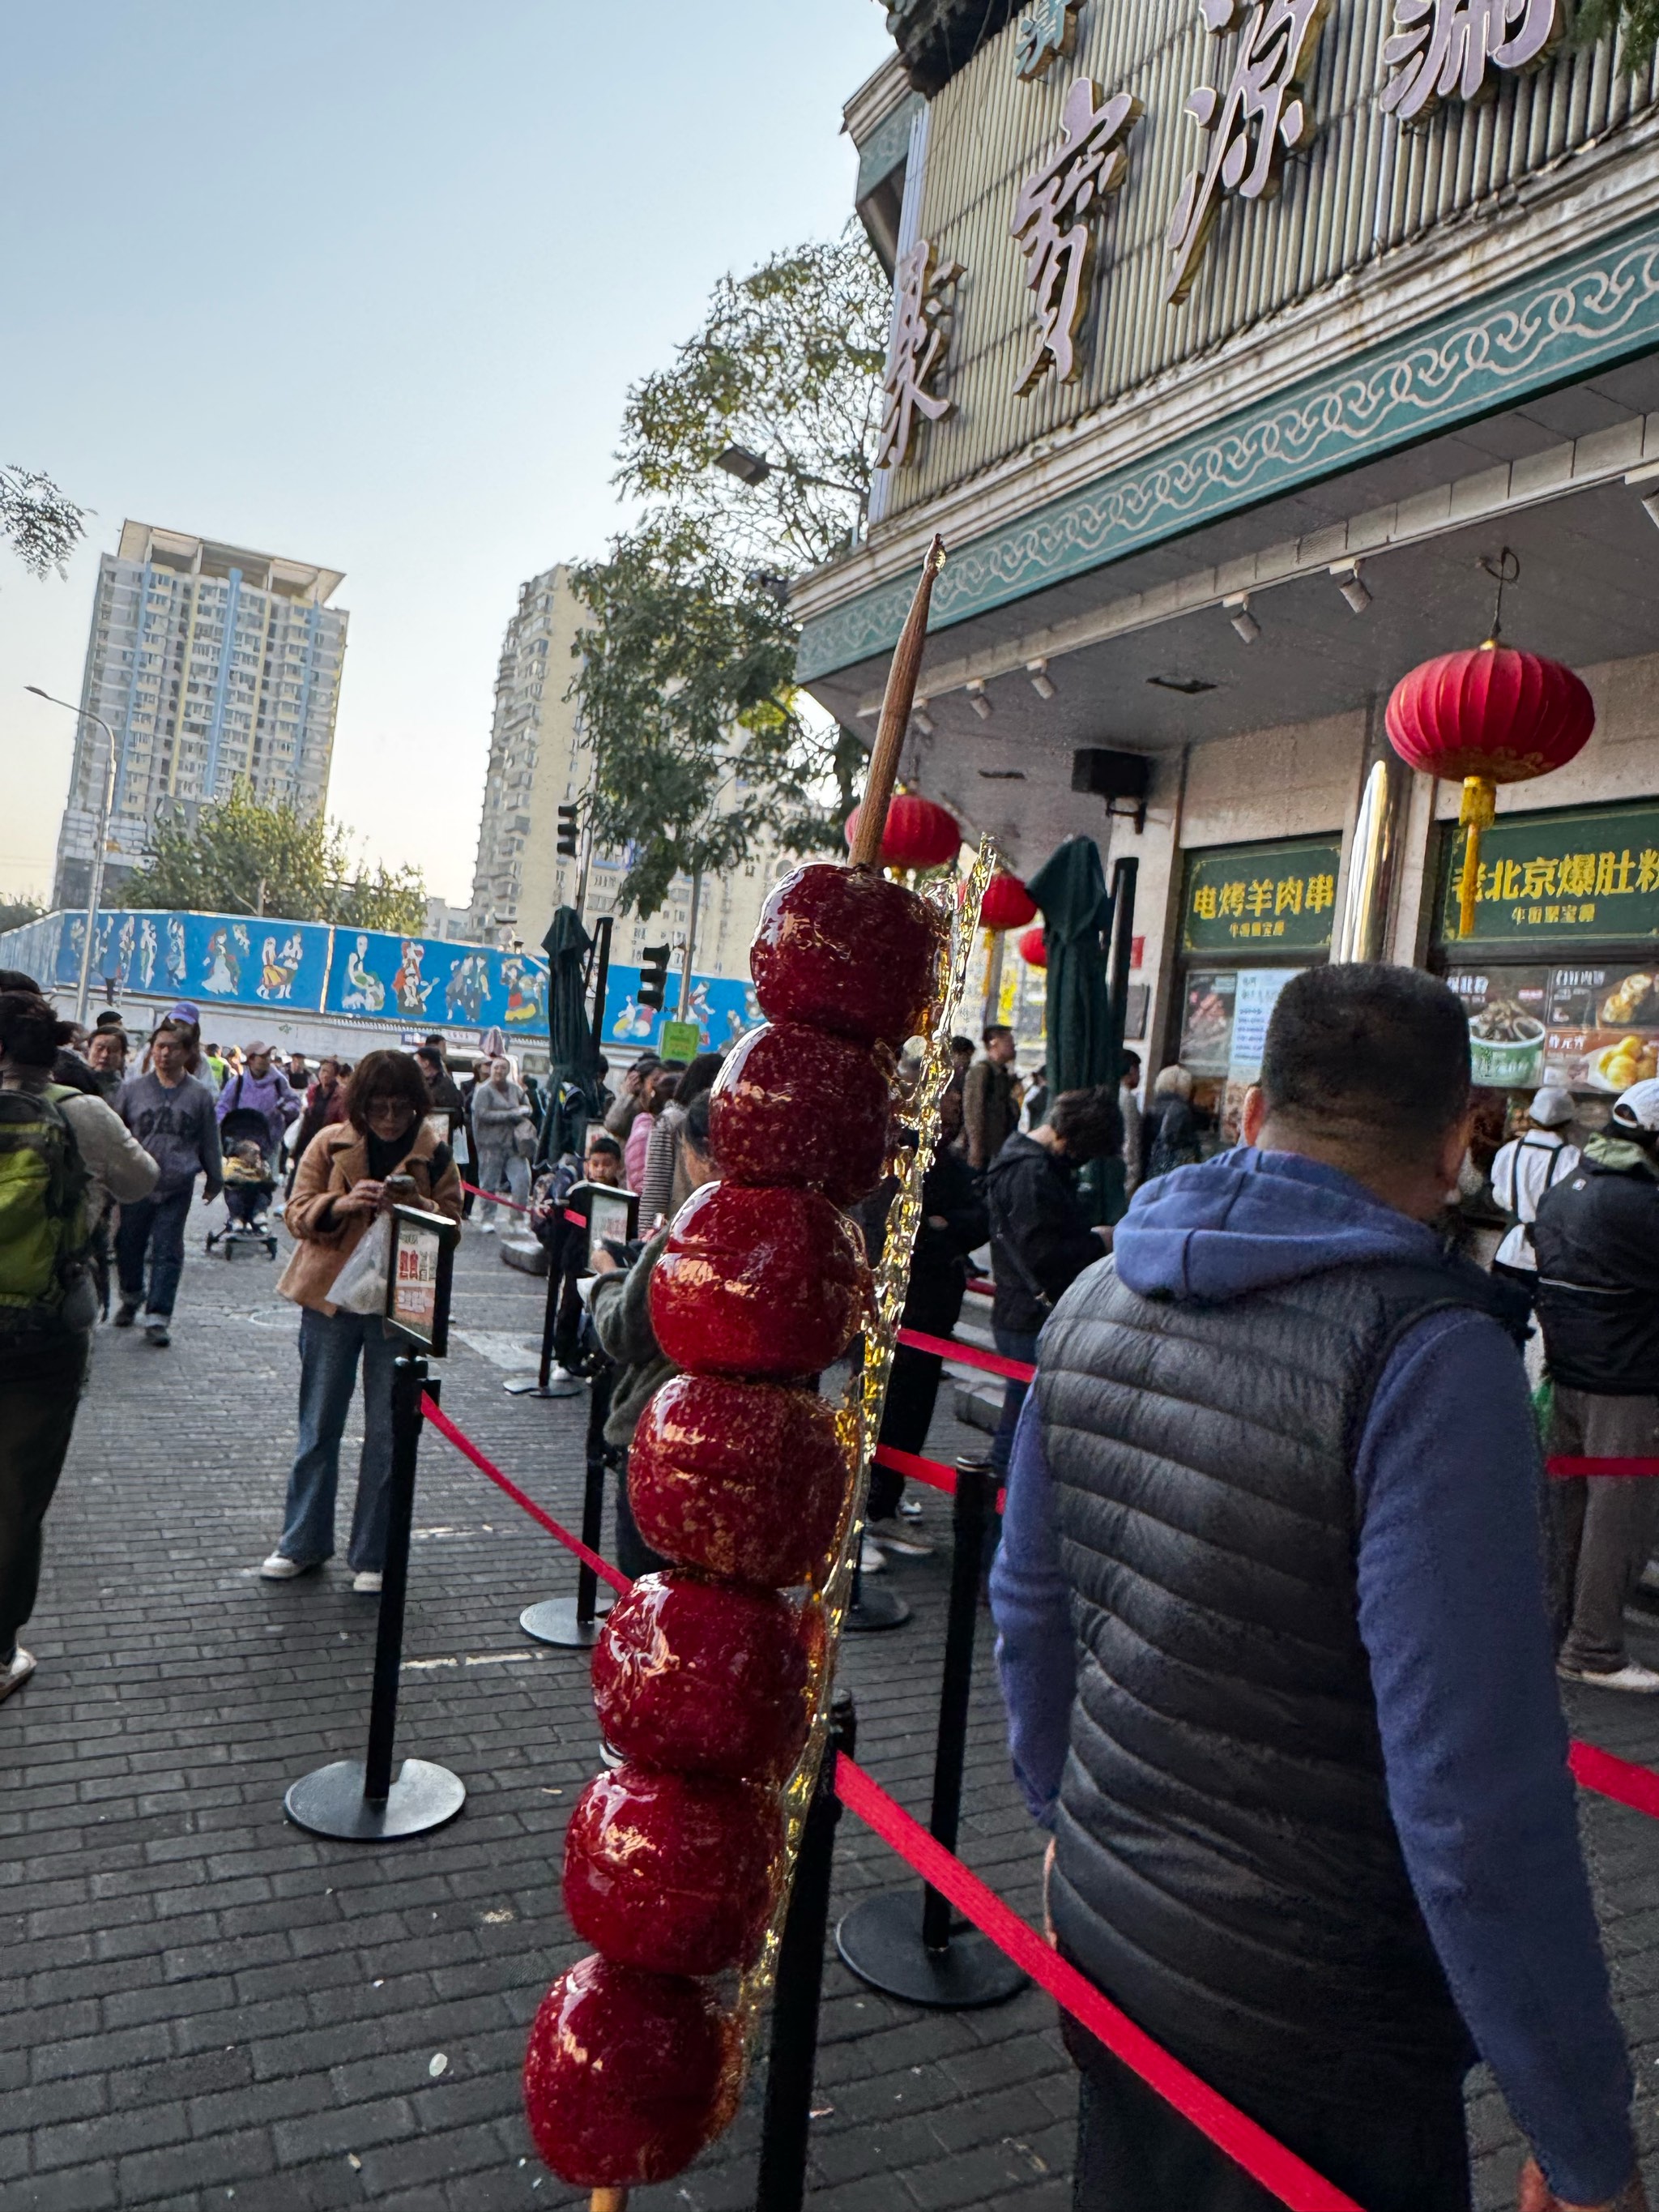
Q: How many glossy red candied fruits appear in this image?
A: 7